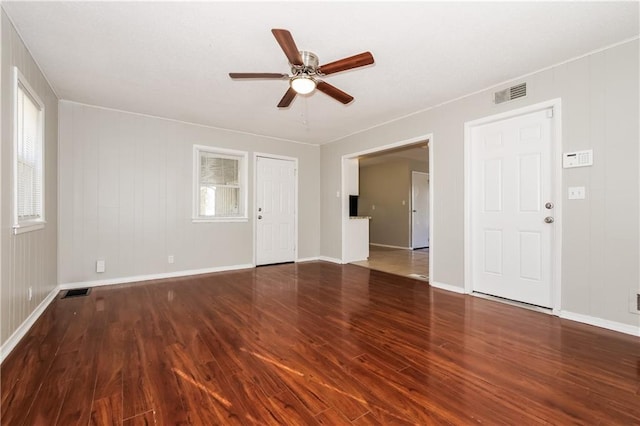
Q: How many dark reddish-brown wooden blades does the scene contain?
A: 5